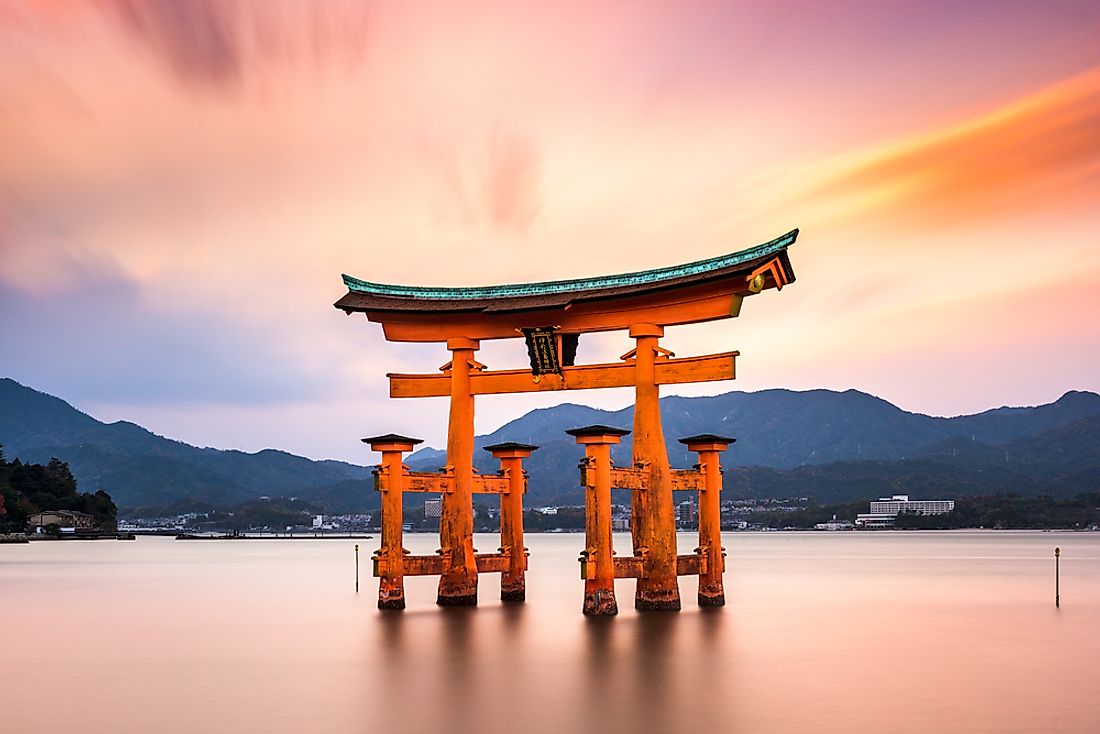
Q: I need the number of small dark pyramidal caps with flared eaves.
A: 4